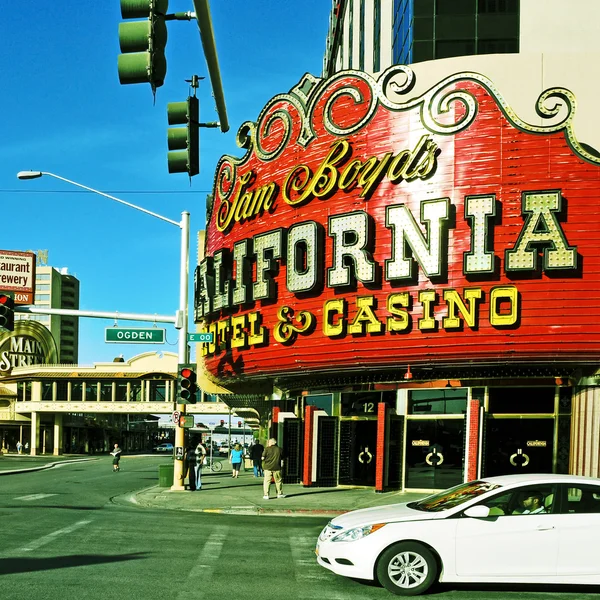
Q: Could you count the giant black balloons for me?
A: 0